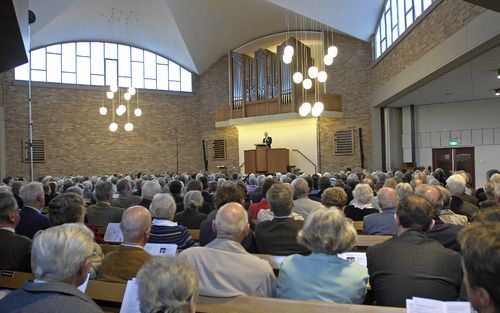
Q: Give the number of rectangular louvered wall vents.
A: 3